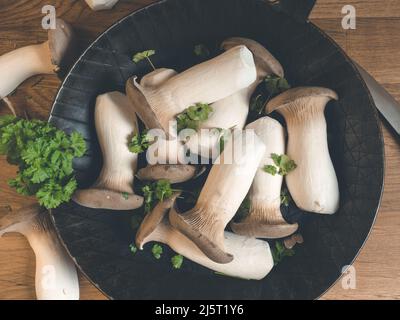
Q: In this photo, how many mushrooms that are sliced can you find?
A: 0